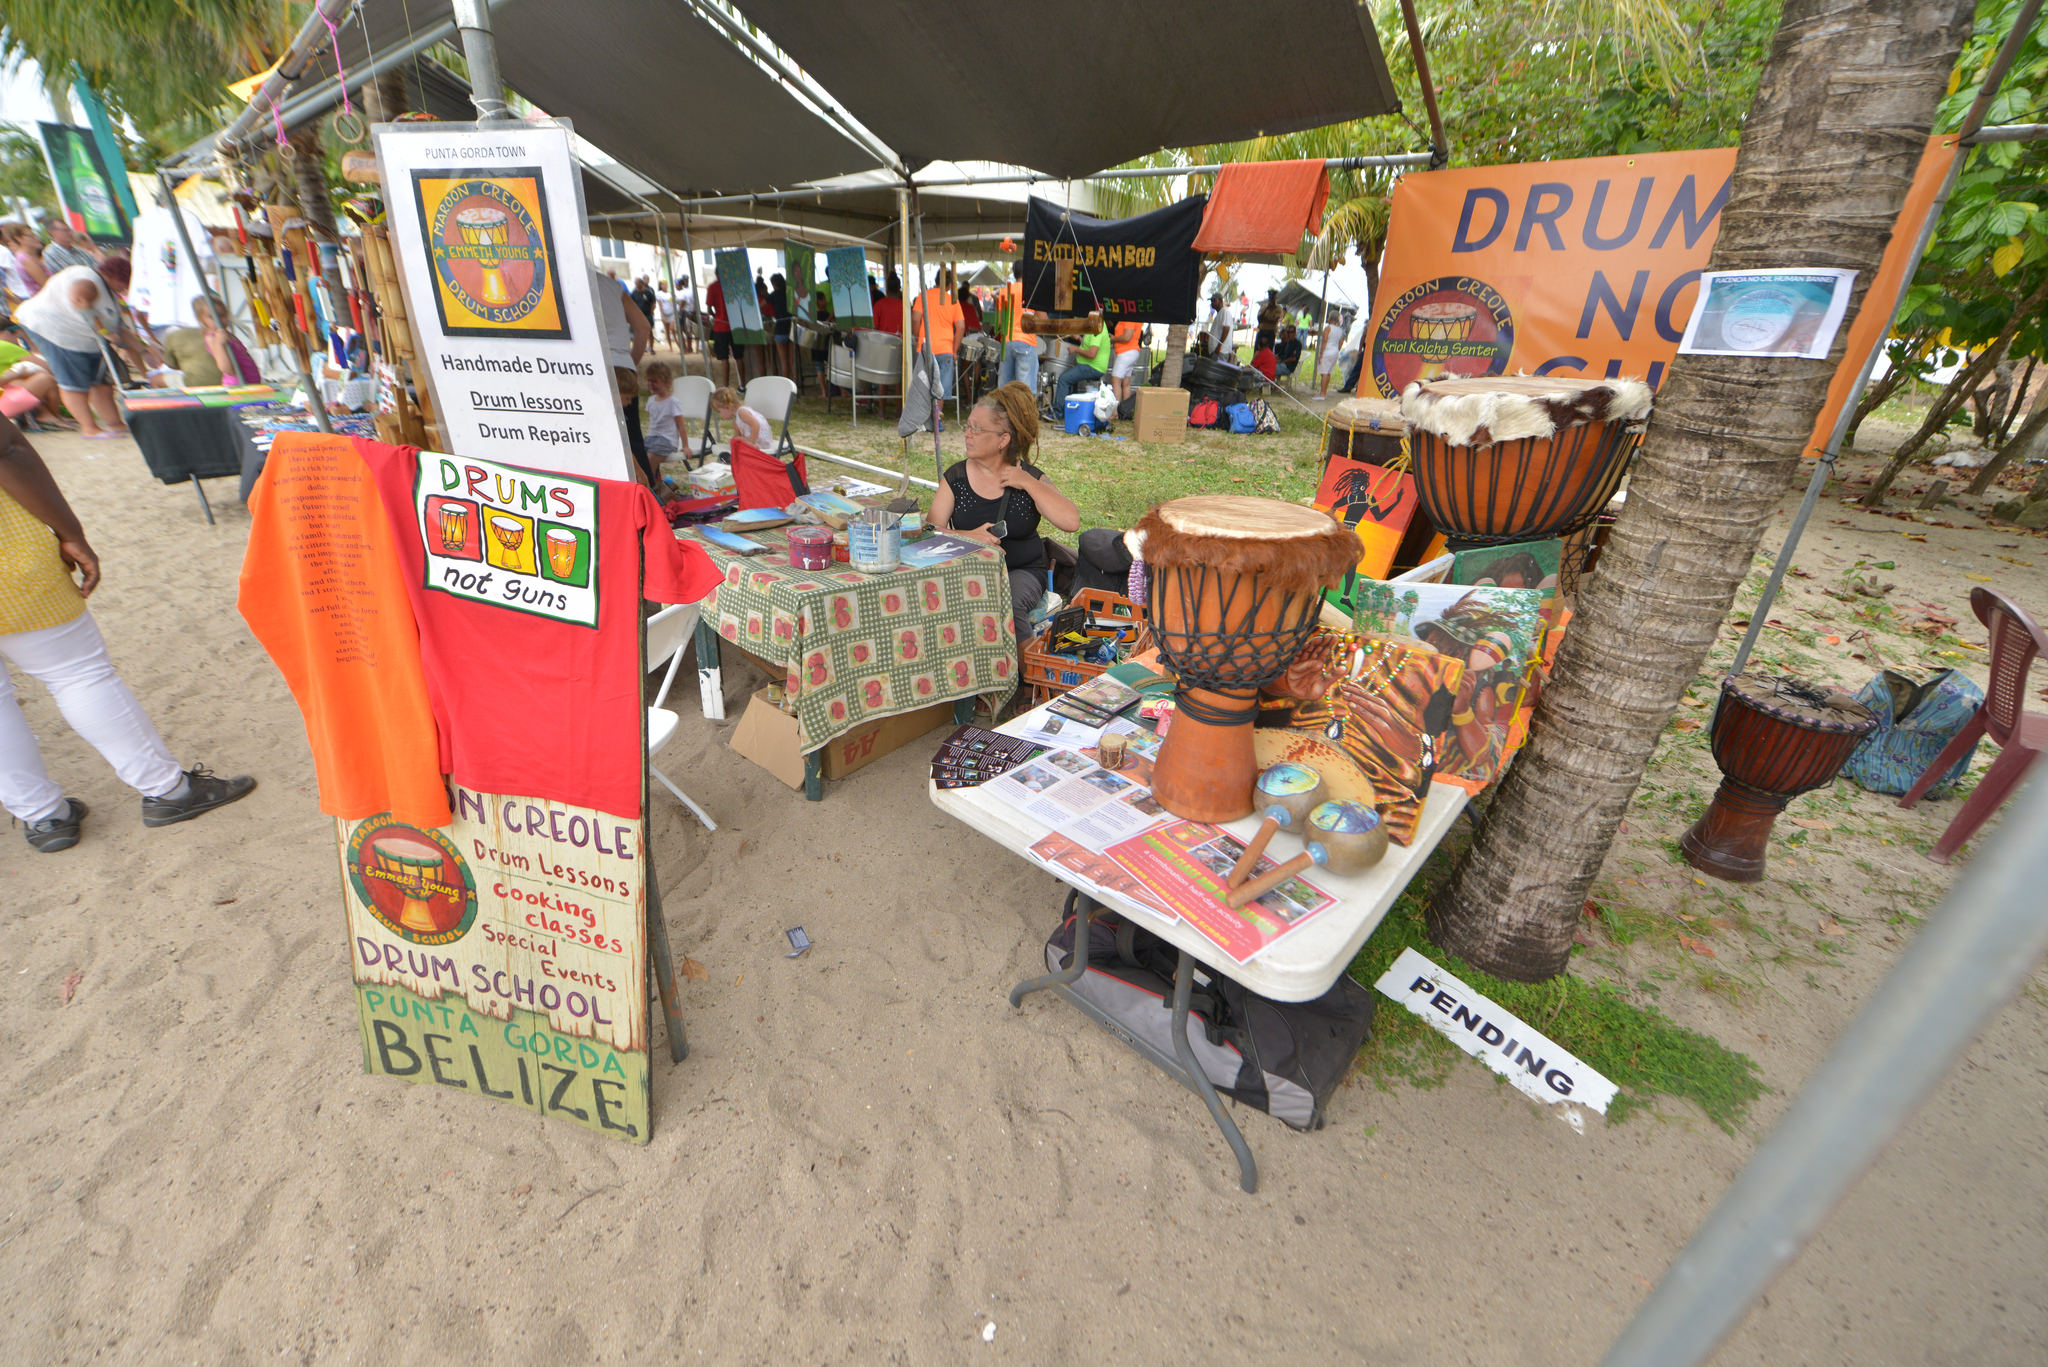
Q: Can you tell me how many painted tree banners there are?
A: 2